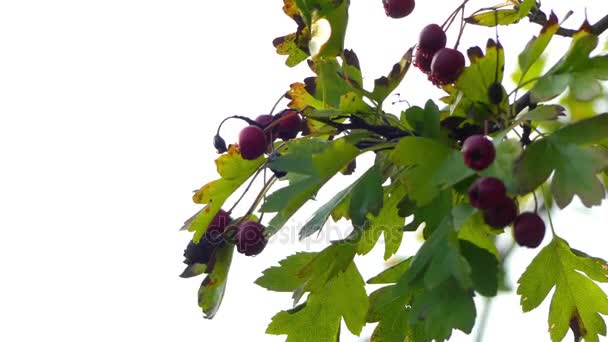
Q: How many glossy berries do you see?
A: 13